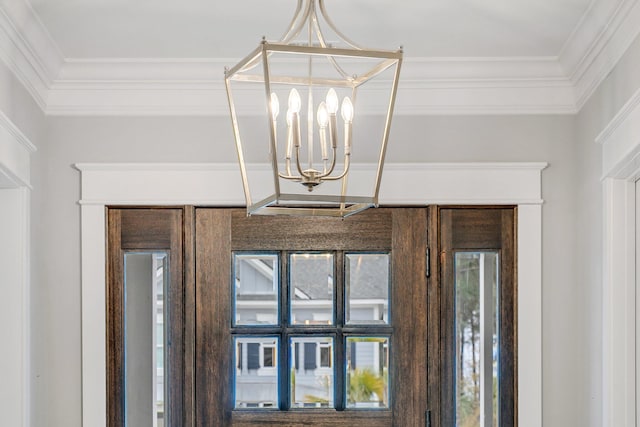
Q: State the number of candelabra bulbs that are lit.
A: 6